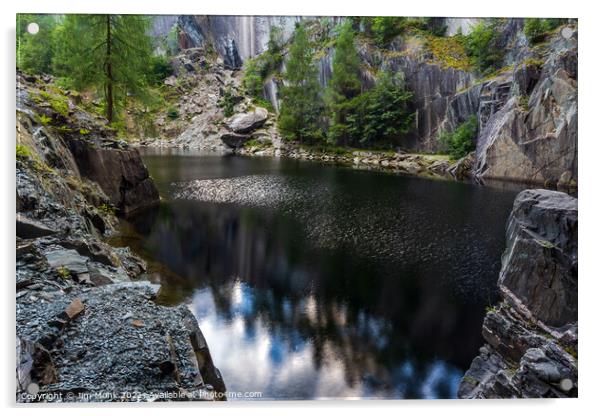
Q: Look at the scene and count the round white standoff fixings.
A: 4